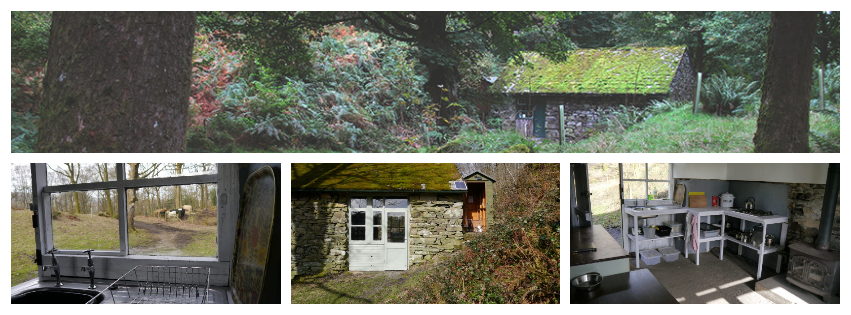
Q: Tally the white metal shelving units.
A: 3